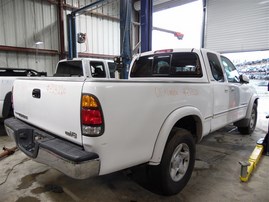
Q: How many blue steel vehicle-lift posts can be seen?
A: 3